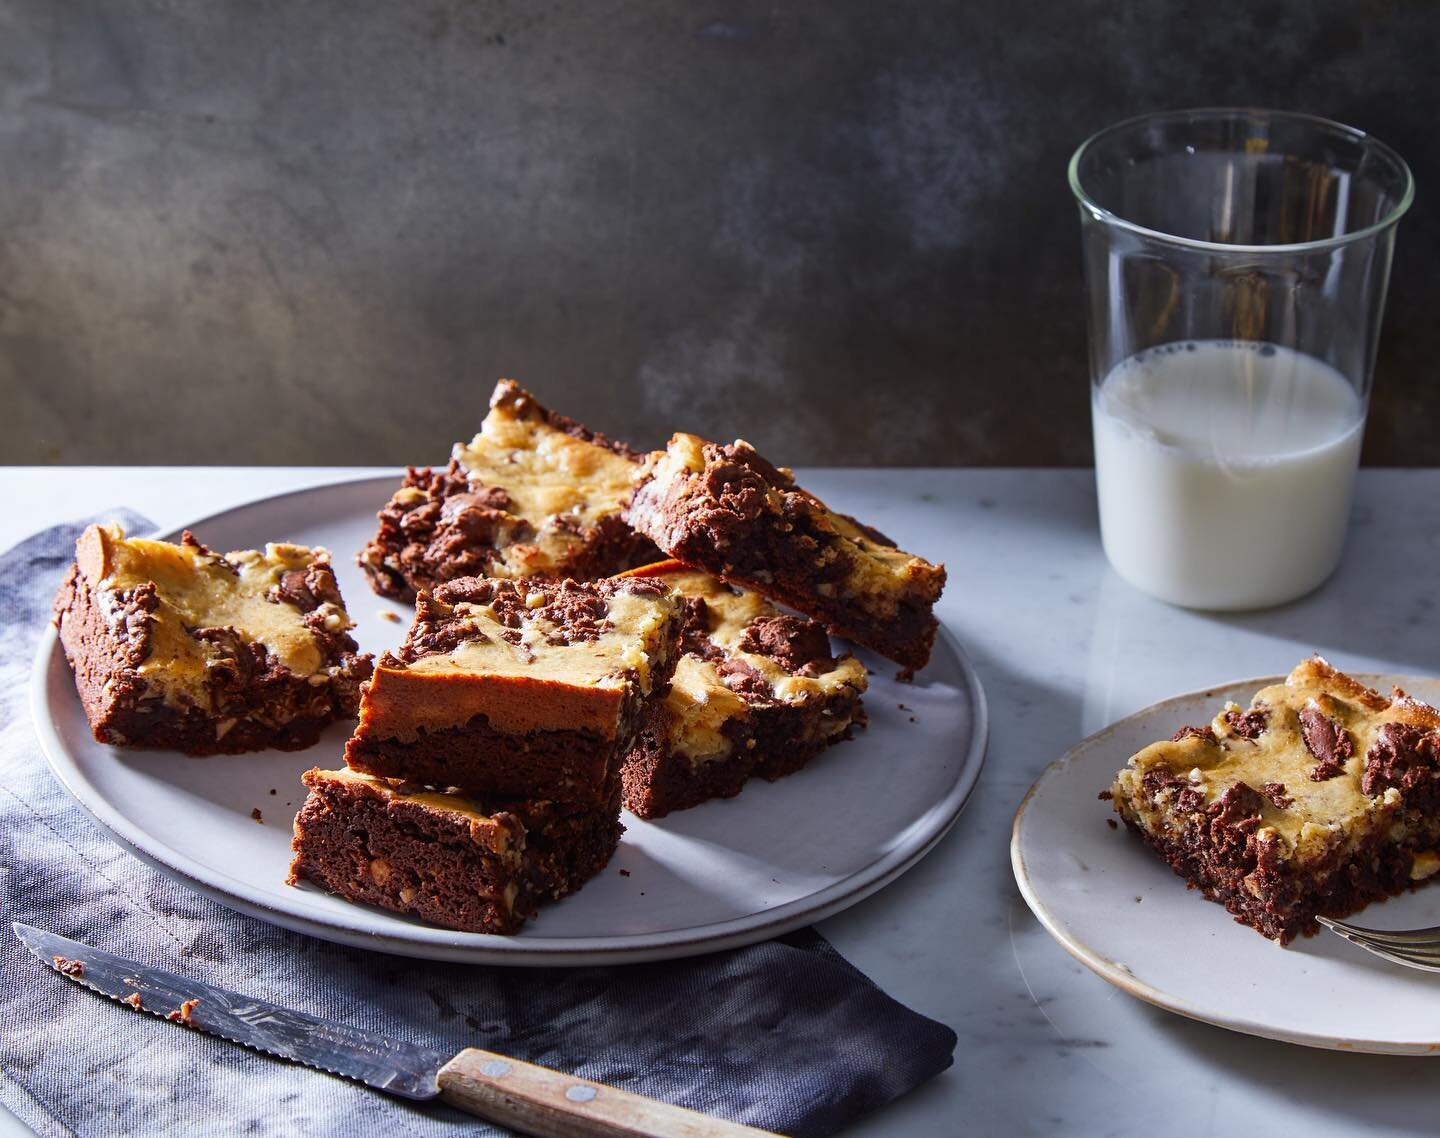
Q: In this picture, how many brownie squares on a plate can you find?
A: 7